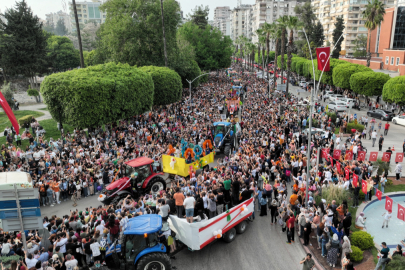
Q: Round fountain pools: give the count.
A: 1